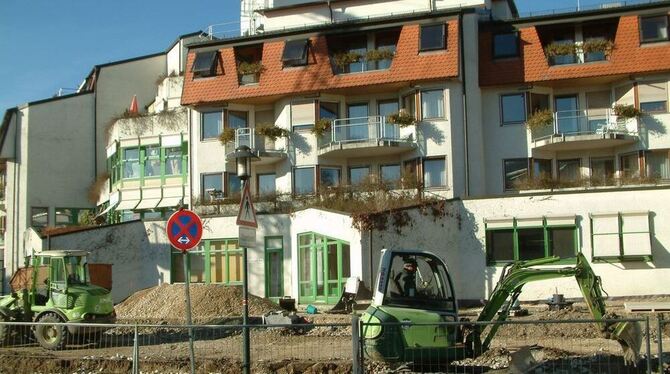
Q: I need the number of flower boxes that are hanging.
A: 11